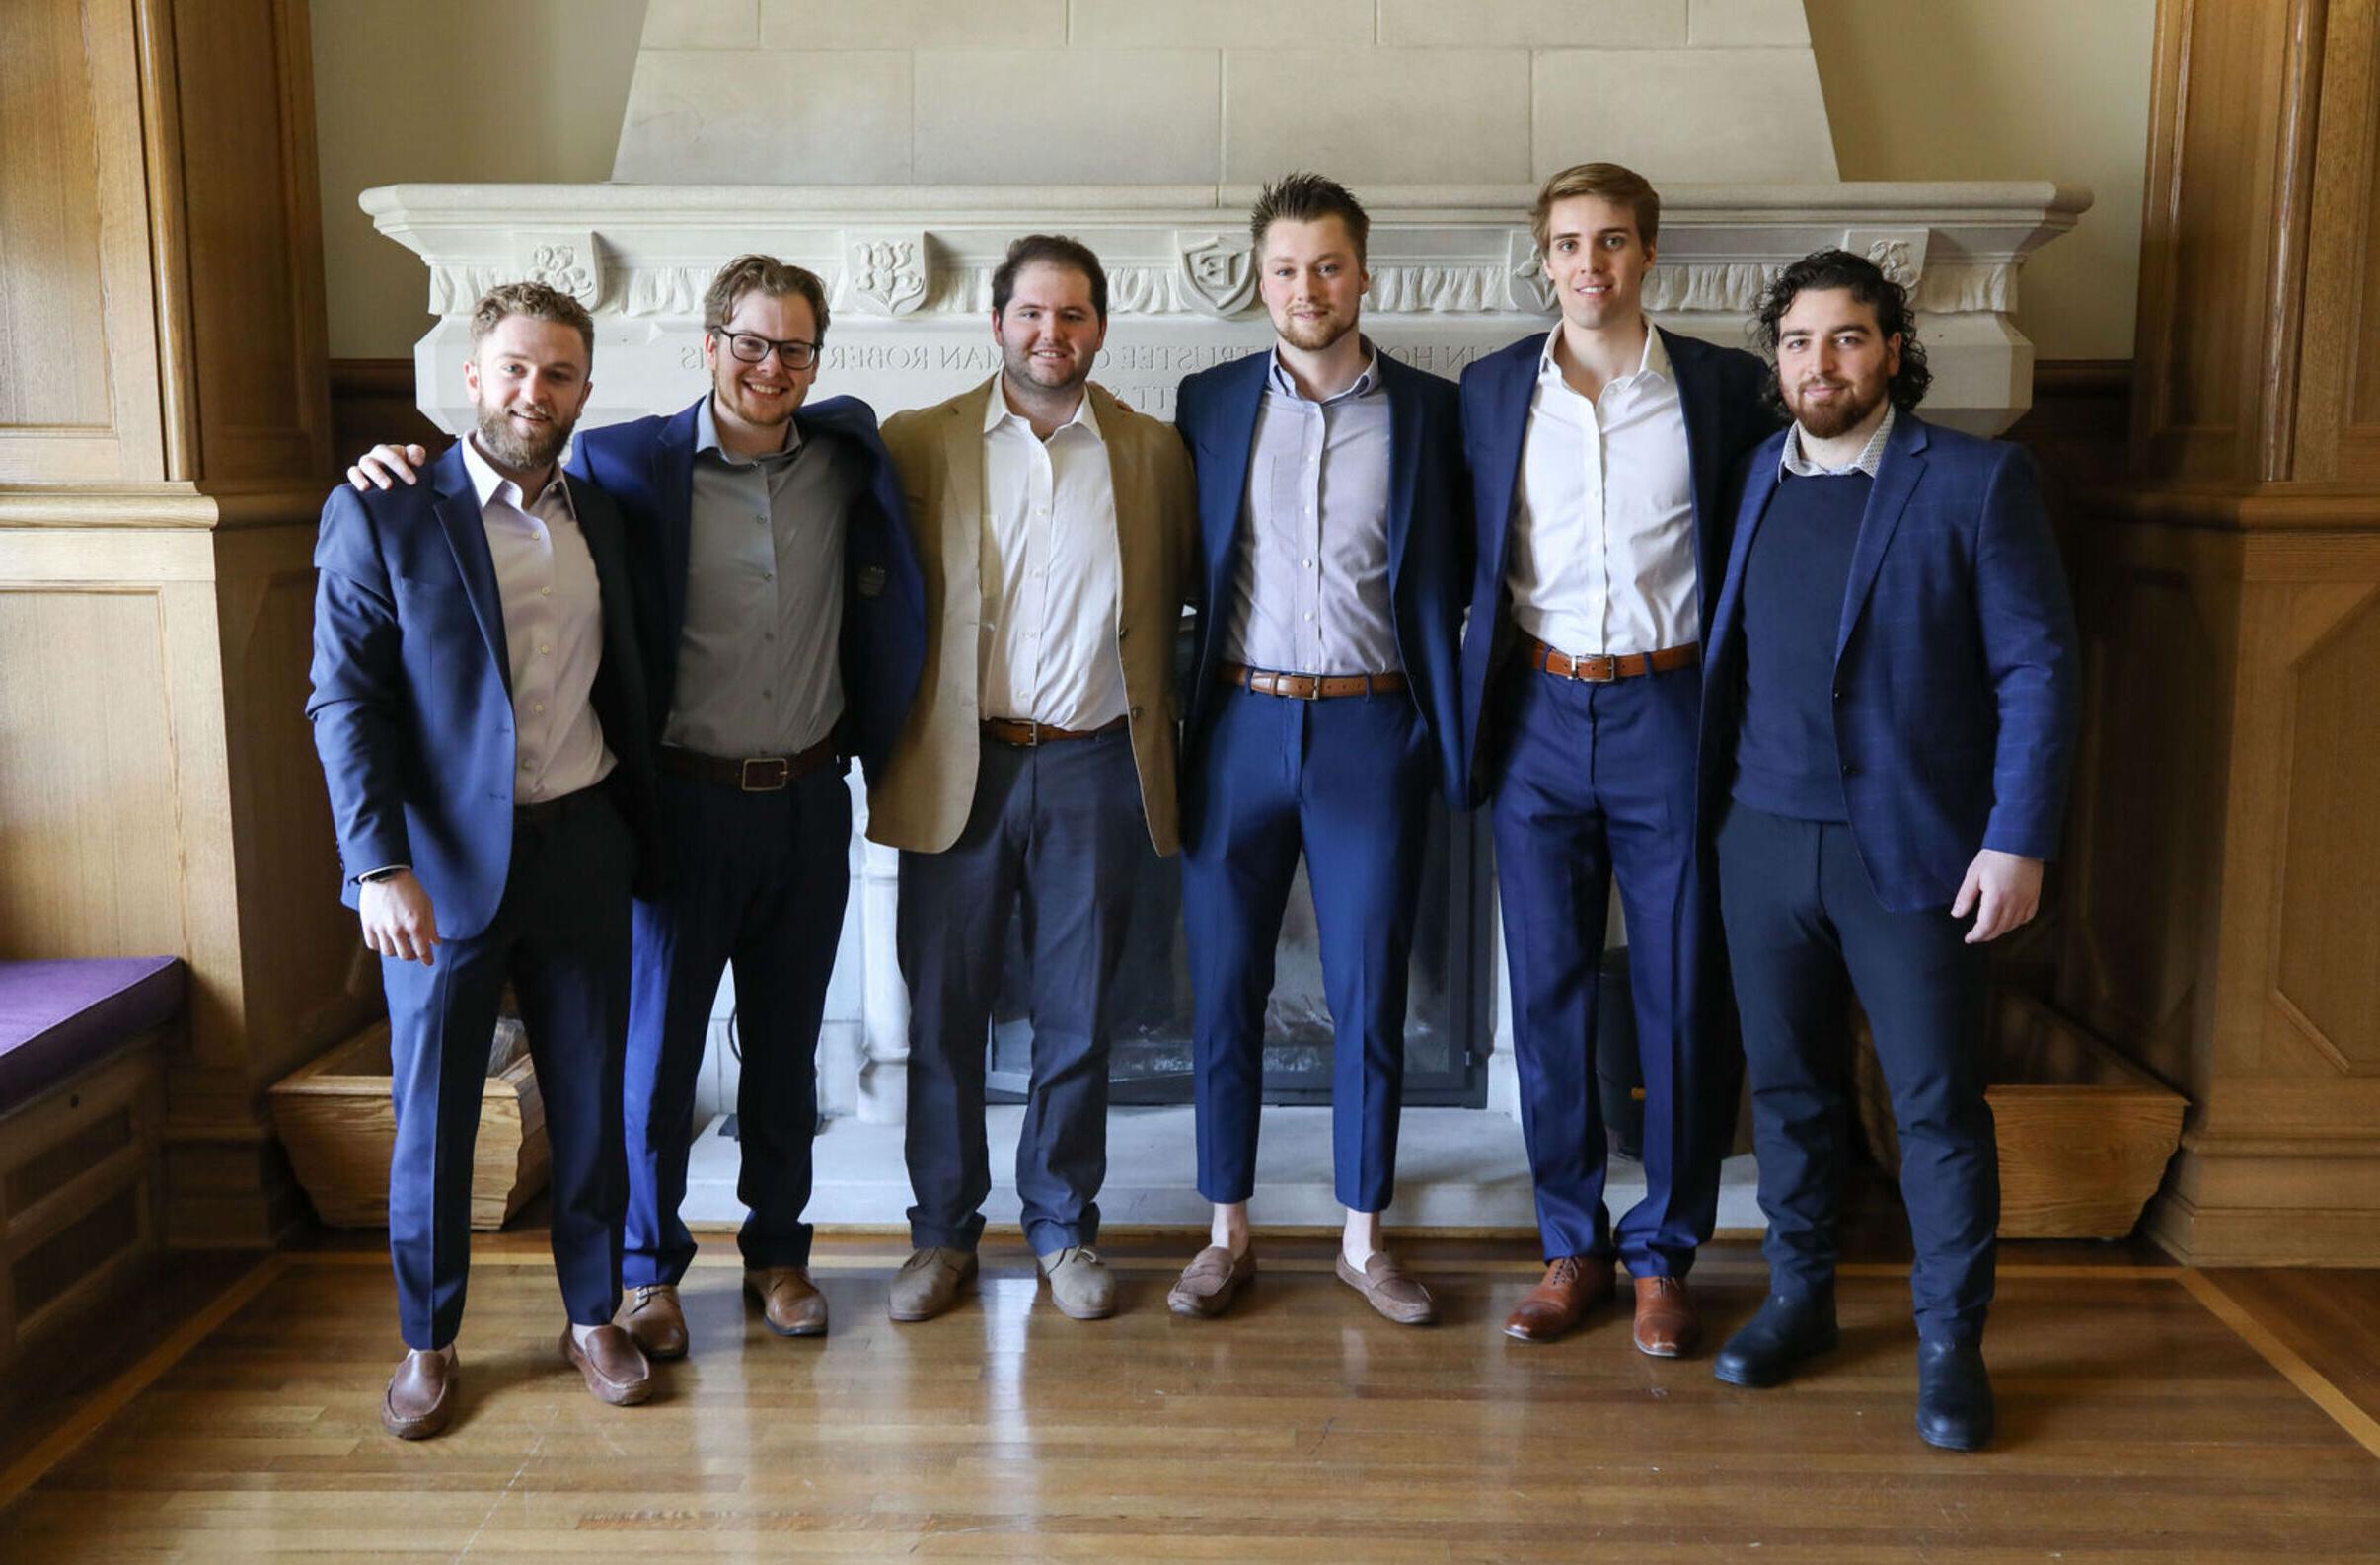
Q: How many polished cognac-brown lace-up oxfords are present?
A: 2